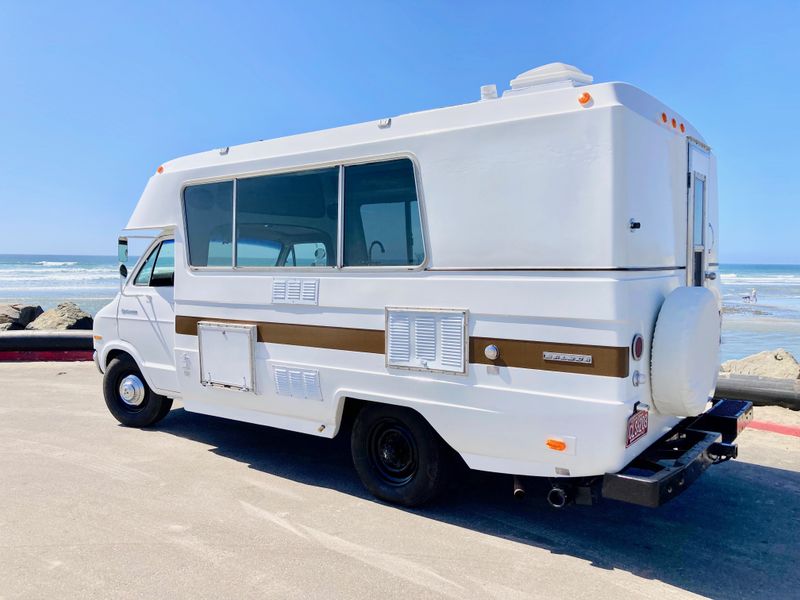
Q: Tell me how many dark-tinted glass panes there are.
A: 3